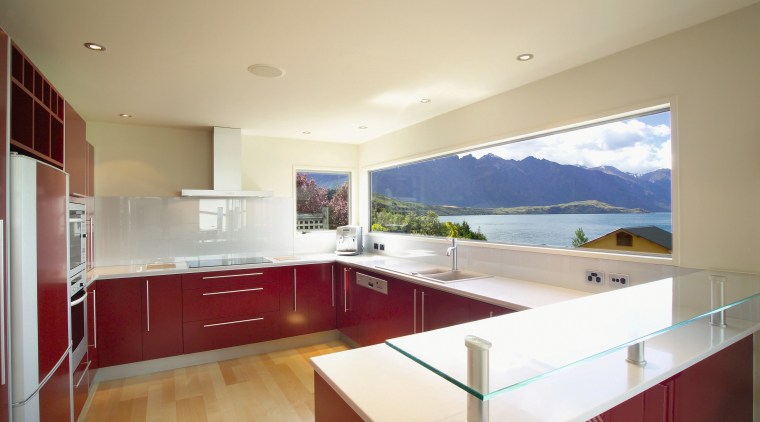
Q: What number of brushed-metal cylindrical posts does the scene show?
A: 3